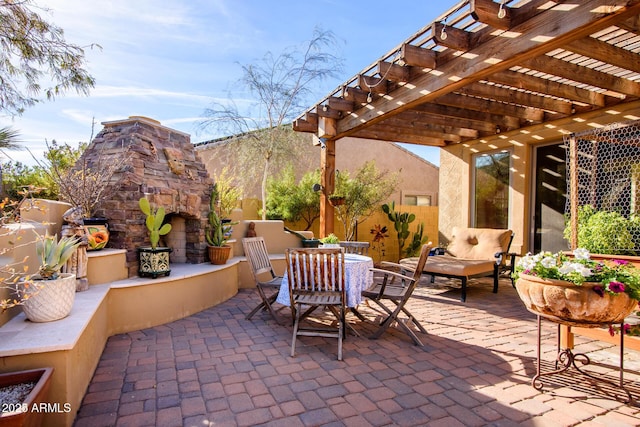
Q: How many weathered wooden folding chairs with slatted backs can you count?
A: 4